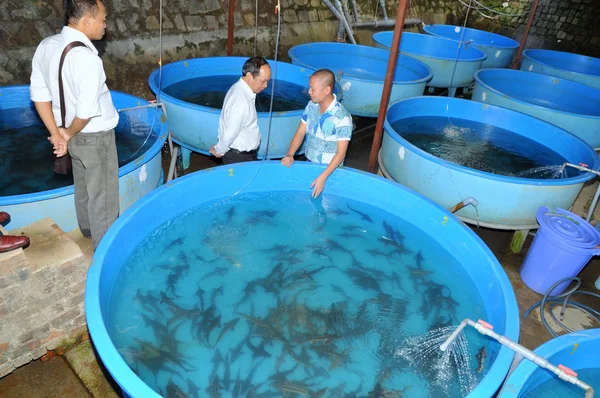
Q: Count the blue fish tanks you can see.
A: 10